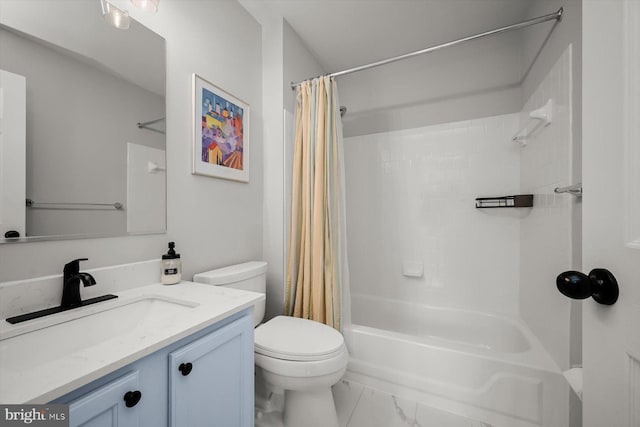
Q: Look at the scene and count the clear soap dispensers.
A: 1